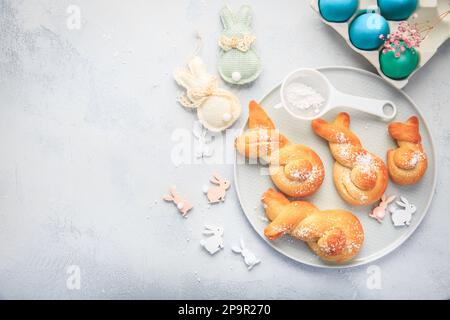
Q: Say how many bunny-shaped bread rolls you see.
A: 4